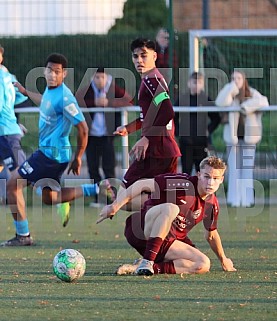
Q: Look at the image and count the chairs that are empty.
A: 0